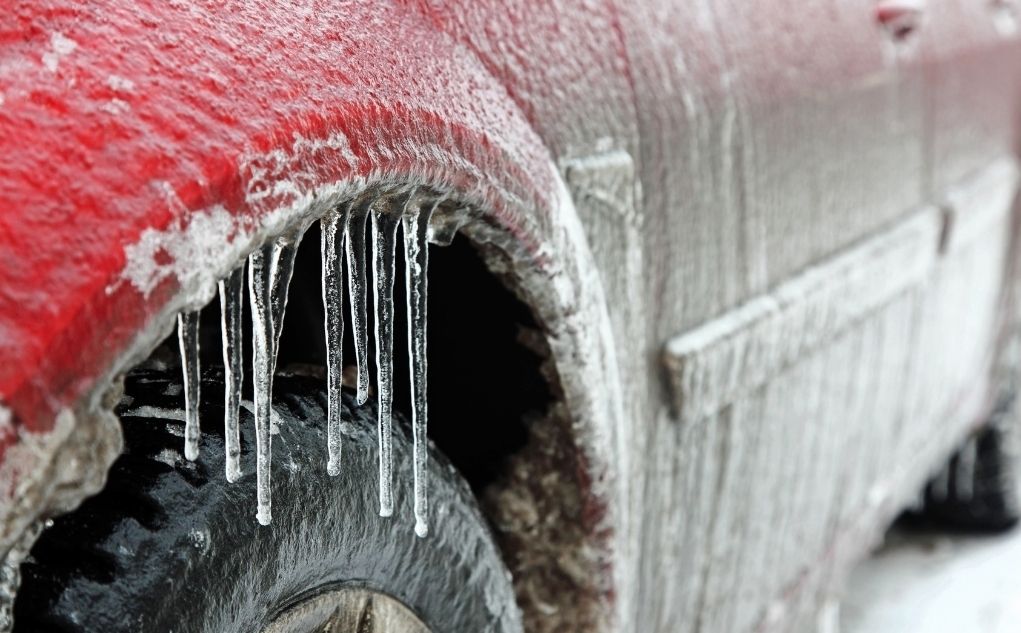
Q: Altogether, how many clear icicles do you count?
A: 8